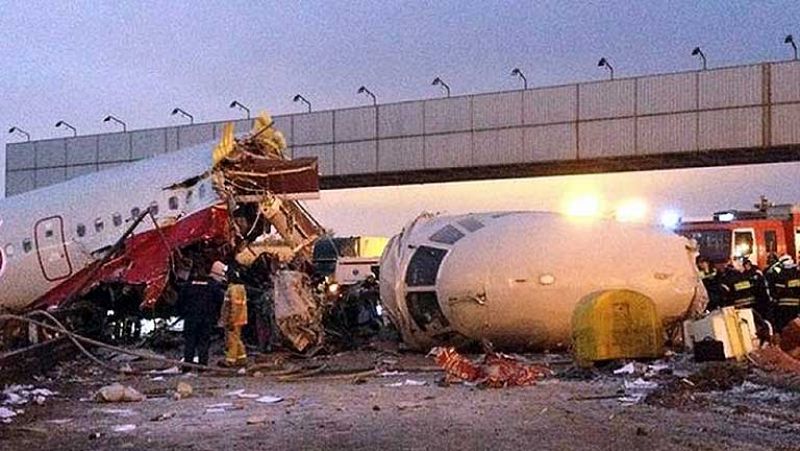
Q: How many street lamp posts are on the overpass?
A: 12